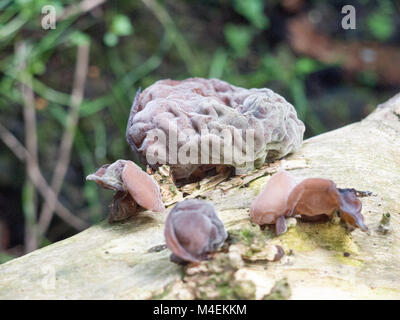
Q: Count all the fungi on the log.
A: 4